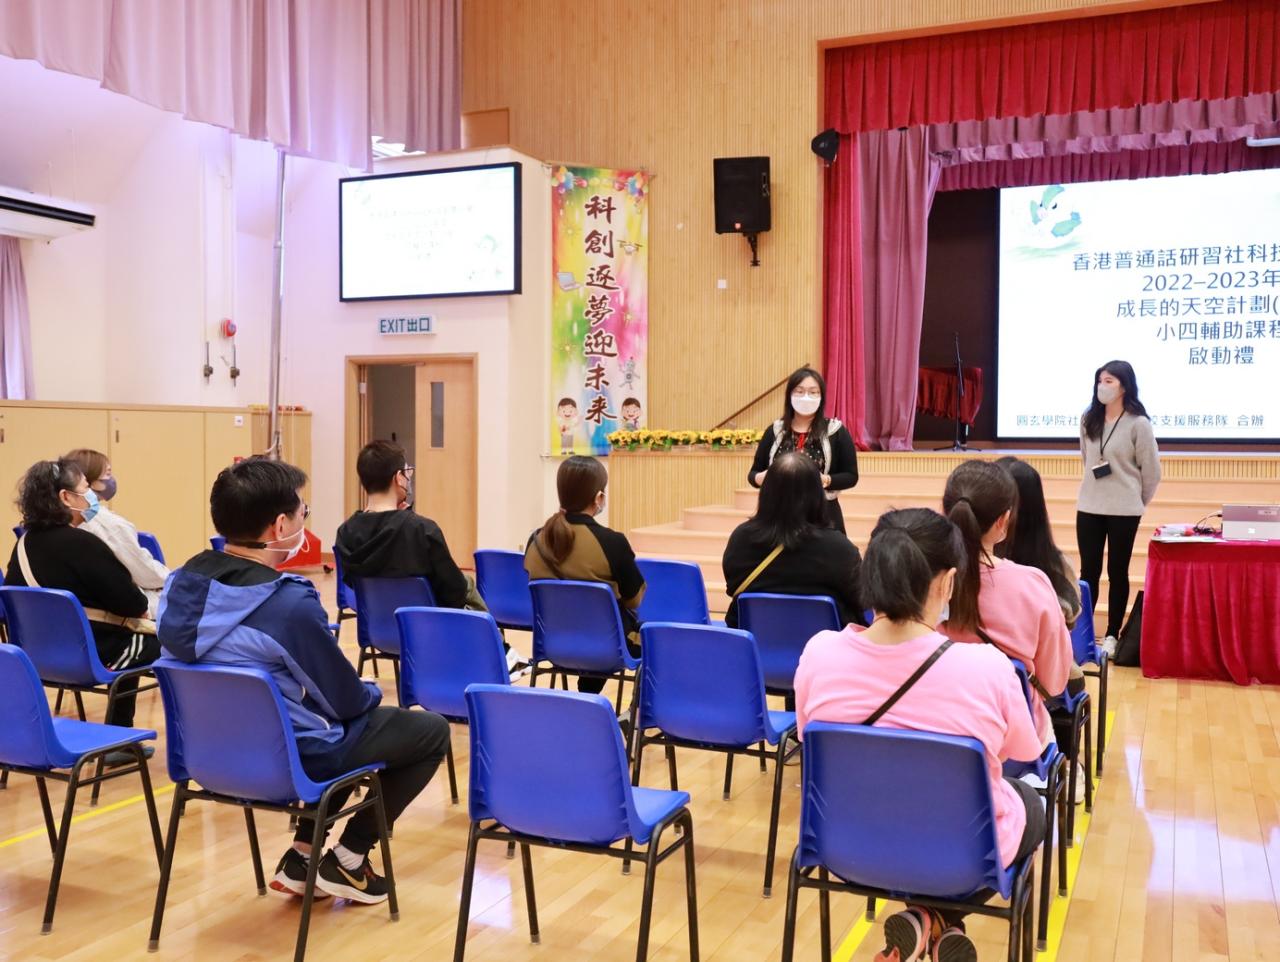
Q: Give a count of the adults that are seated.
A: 9